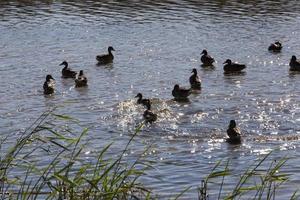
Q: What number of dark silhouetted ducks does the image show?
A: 13